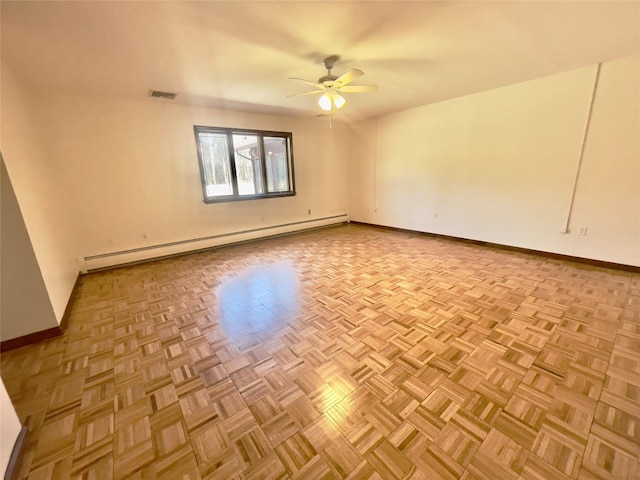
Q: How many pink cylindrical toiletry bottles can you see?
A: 0